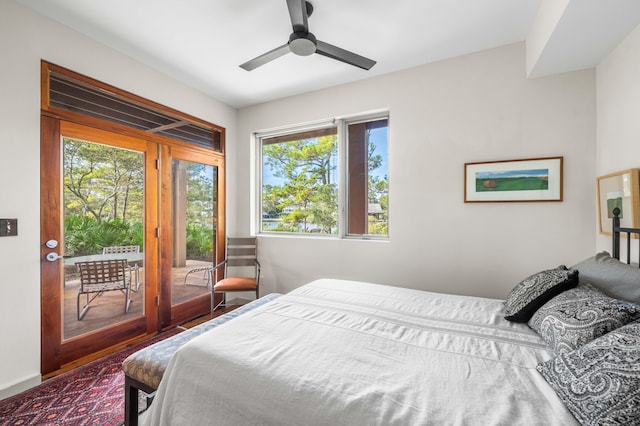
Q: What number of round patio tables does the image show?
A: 1